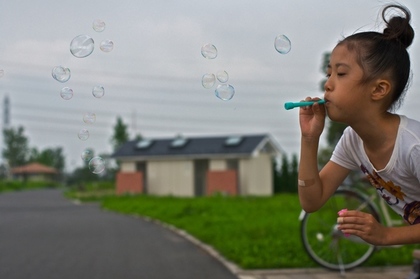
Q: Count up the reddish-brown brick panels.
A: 2